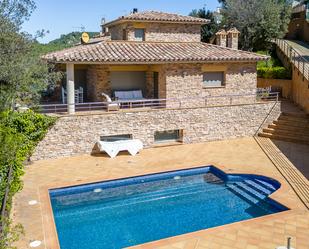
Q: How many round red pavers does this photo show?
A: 0